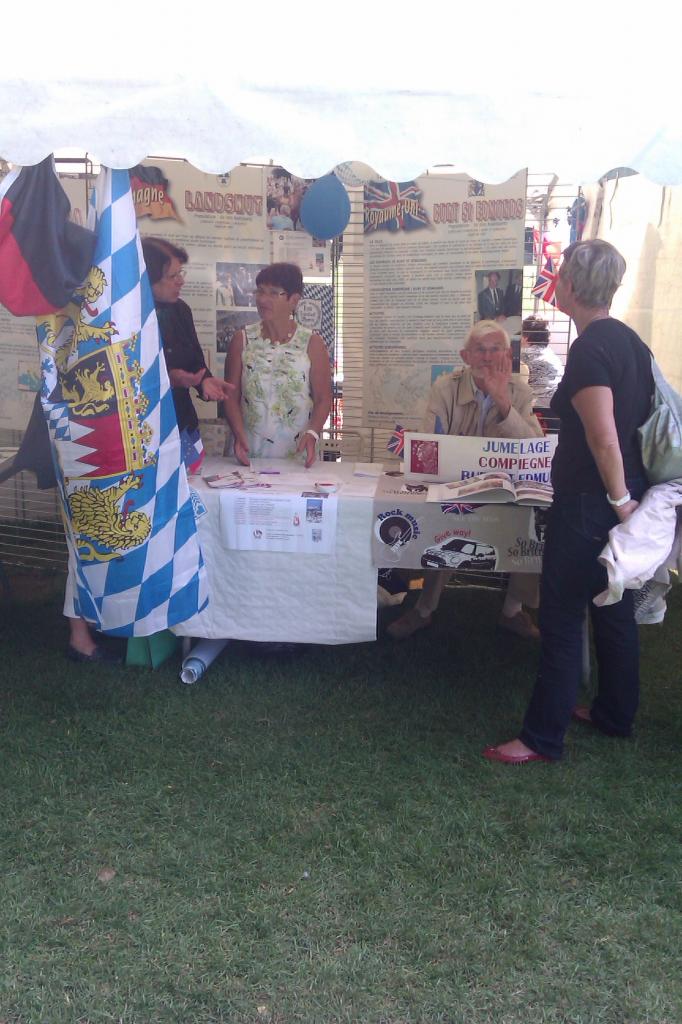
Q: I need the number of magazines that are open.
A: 1